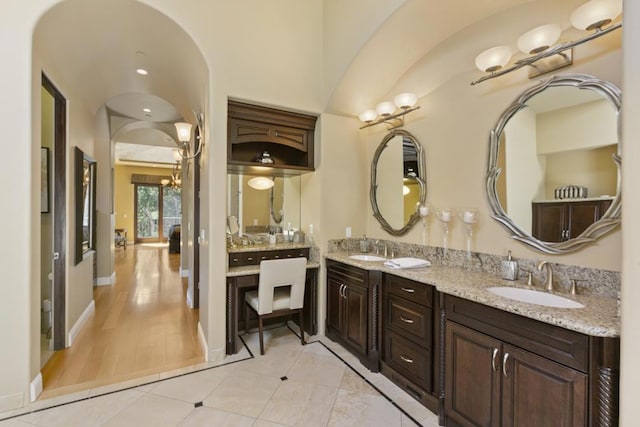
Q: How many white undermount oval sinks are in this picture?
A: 2